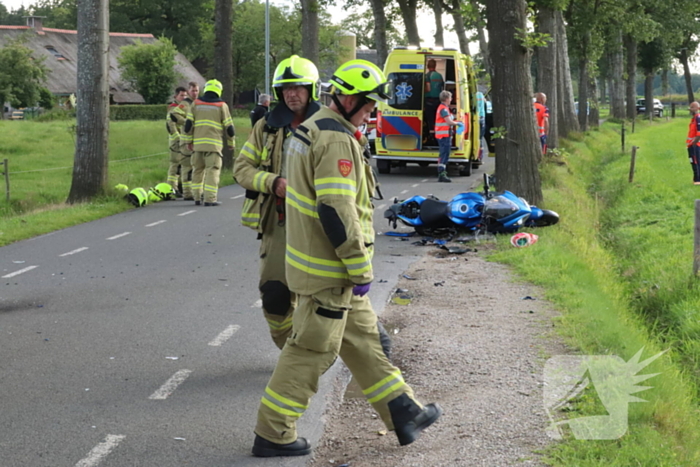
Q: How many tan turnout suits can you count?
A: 5